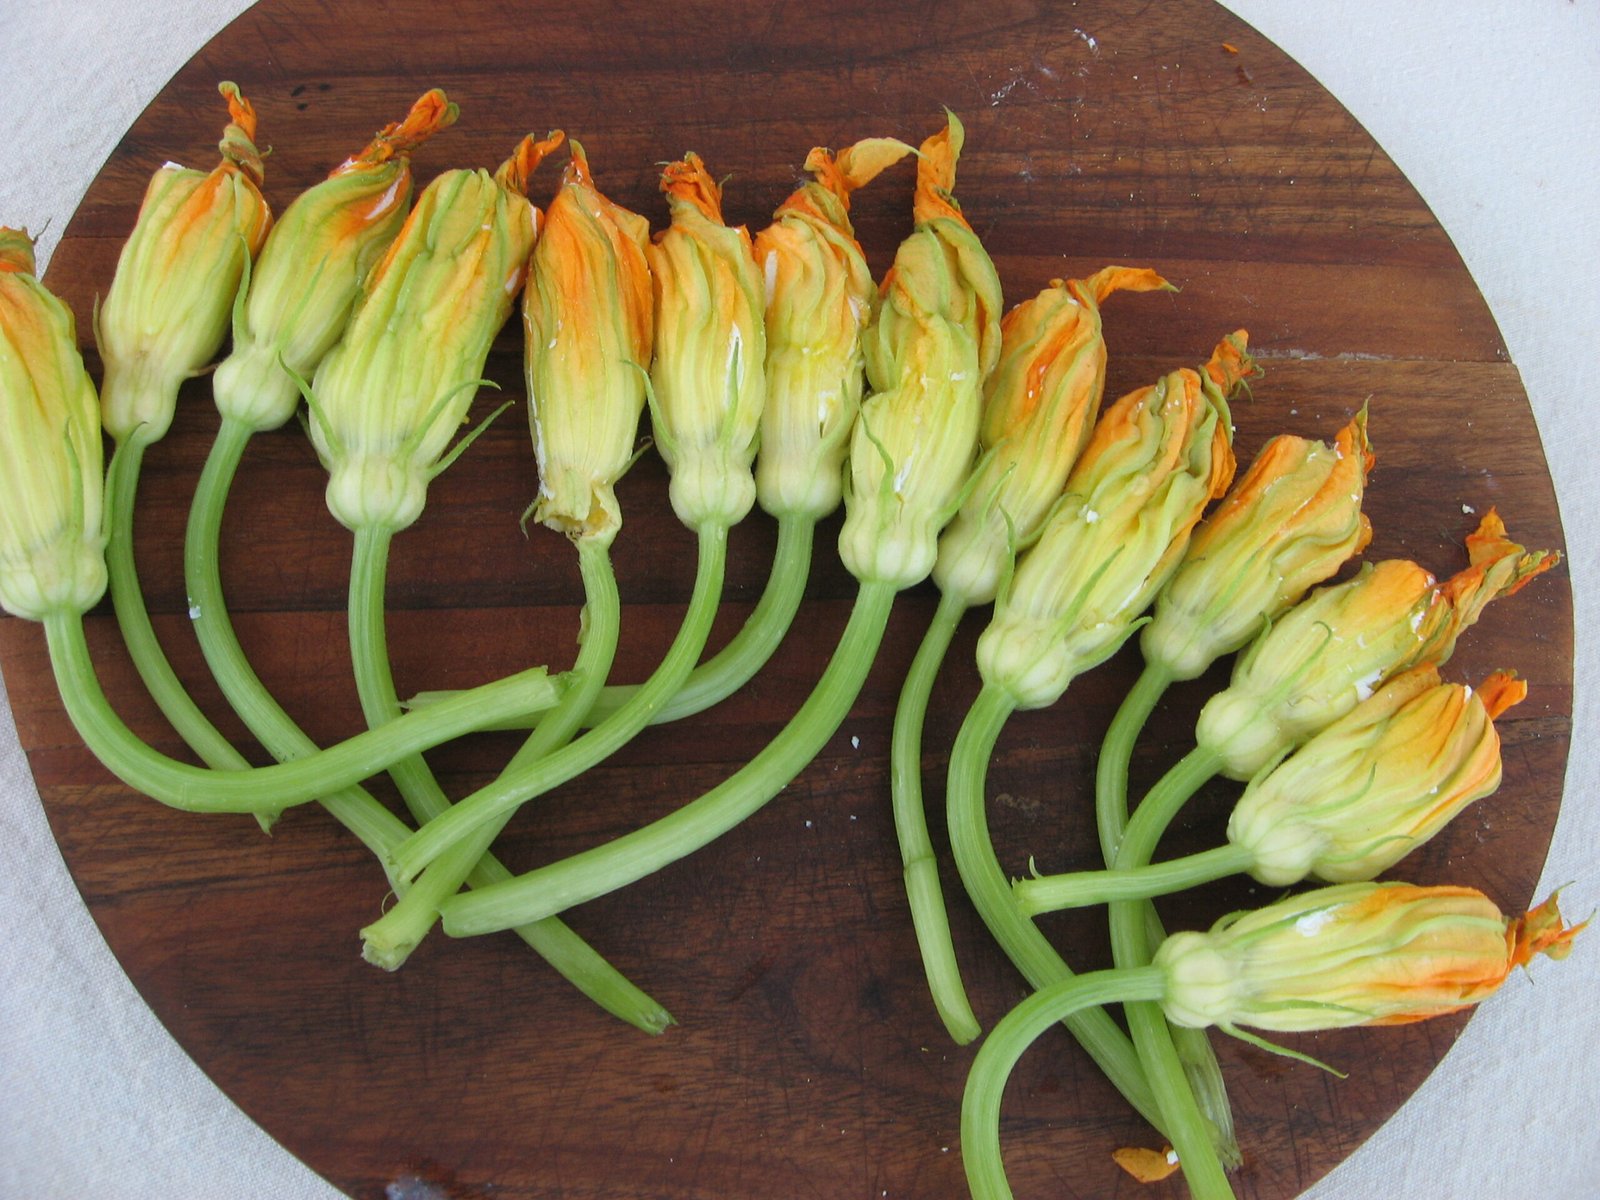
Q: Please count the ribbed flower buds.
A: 14